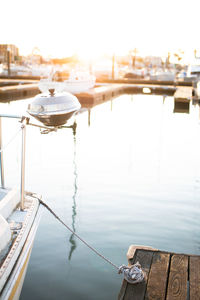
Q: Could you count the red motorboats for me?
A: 0